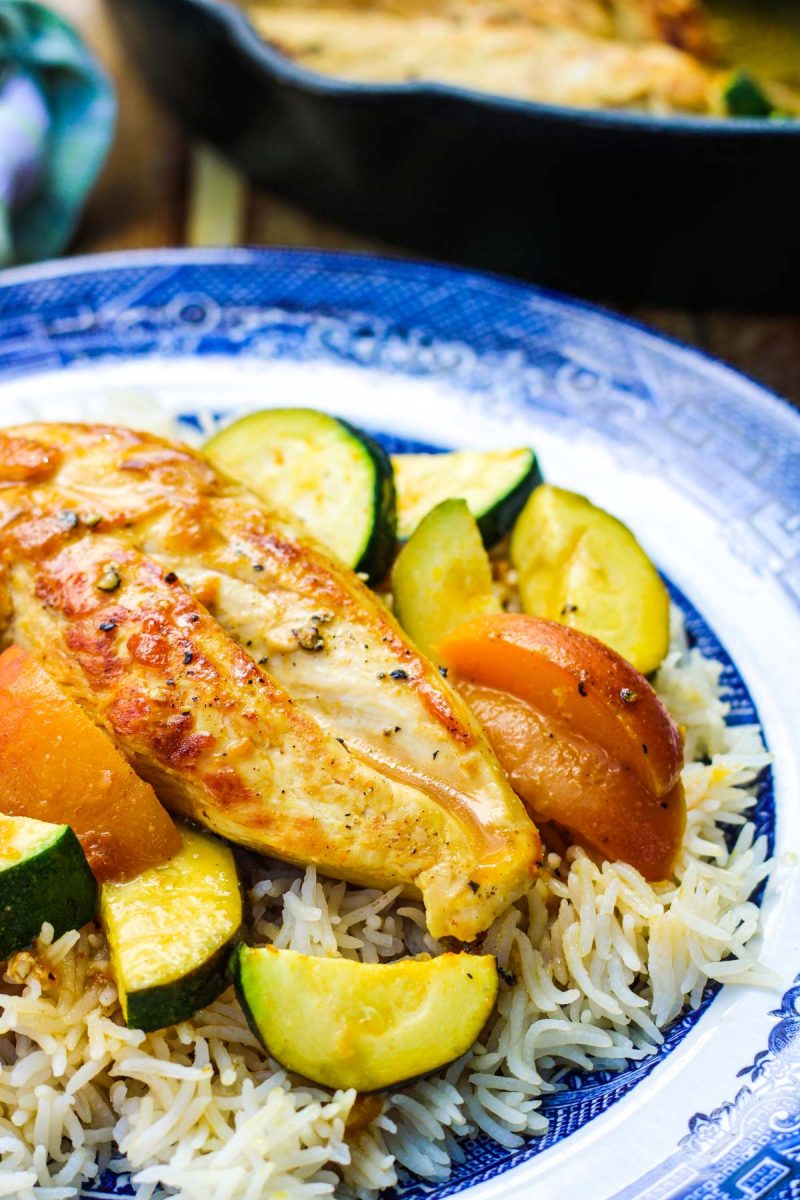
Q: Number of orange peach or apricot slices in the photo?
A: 3